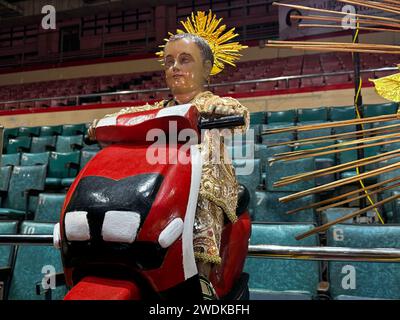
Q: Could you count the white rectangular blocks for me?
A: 2